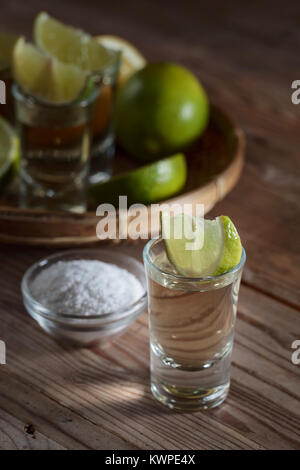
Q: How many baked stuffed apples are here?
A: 0